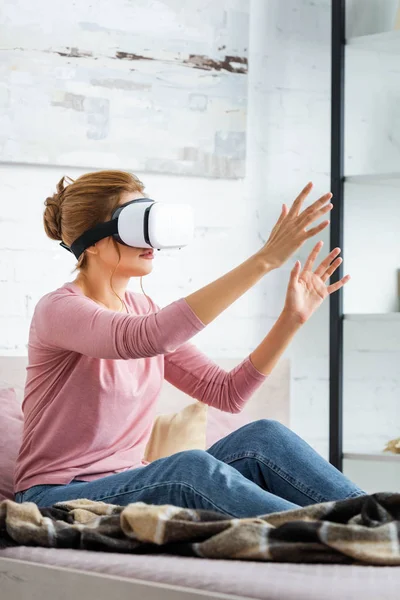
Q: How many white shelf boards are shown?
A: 4